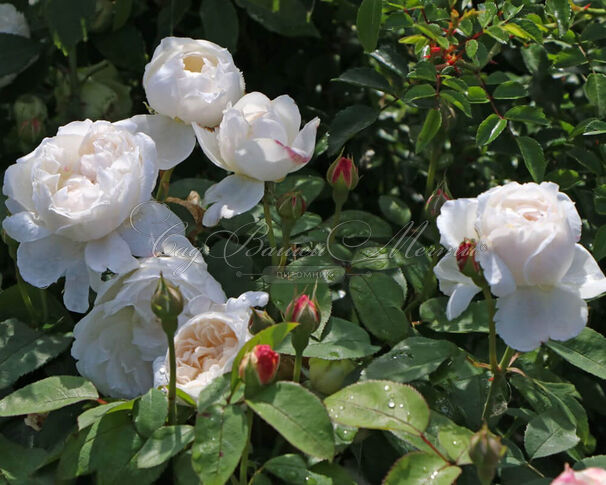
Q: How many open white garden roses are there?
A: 6